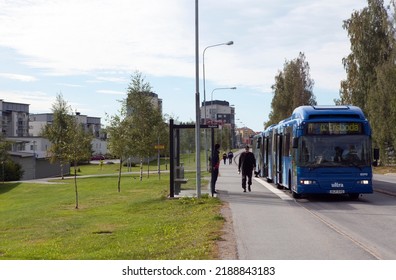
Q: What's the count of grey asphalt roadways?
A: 1